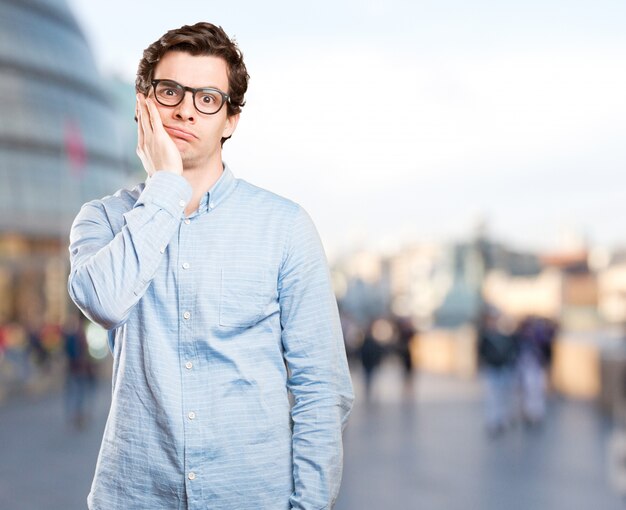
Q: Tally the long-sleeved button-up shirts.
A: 1